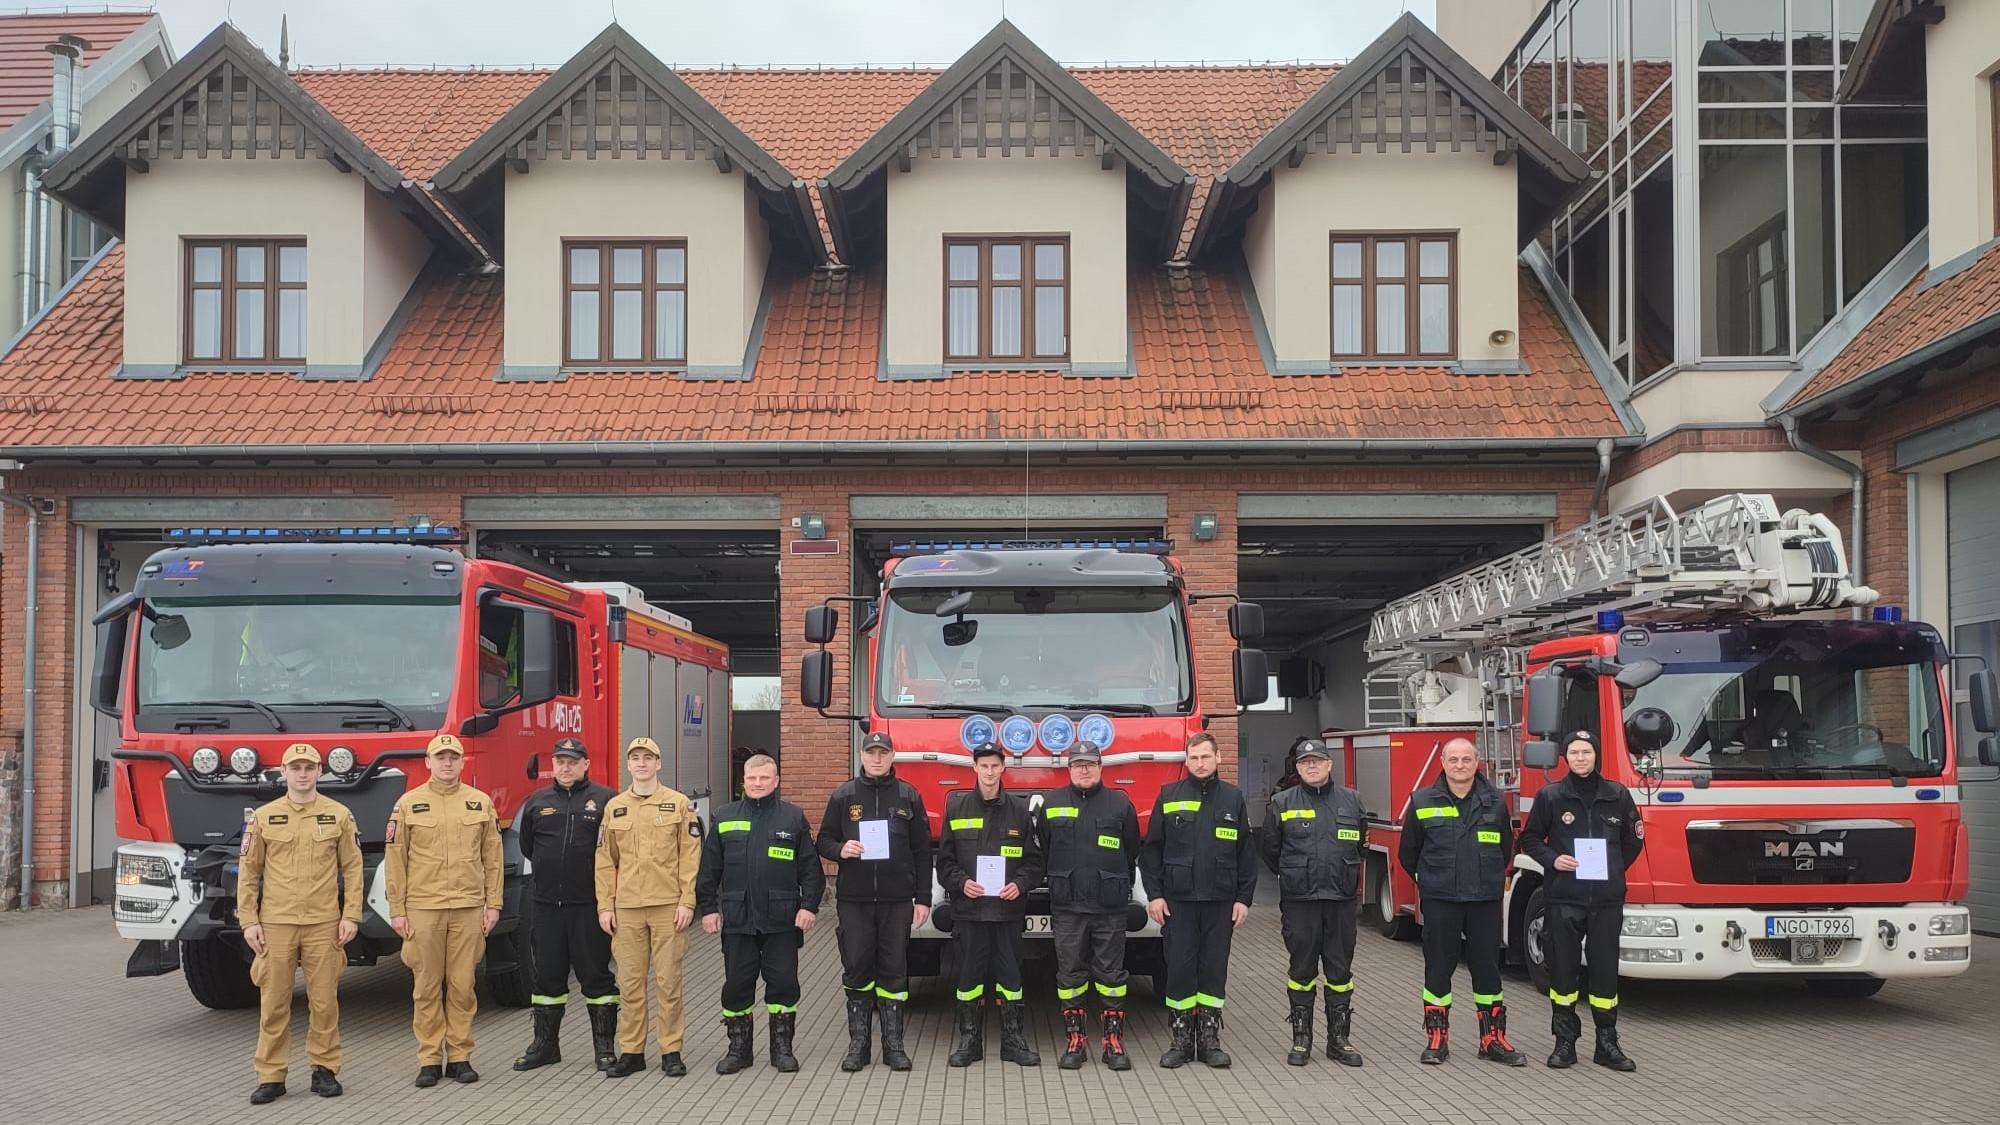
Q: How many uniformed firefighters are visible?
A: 12